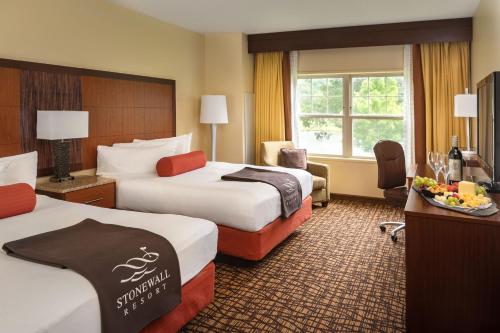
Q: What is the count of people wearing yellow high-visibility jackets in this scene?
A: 0